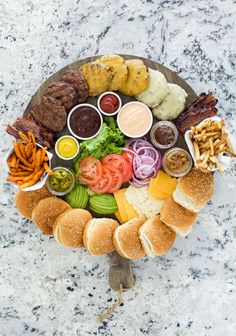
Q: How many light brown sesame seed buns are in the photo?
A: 8